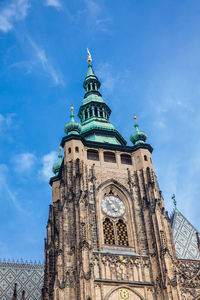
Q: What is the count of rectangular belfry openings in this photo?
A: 3